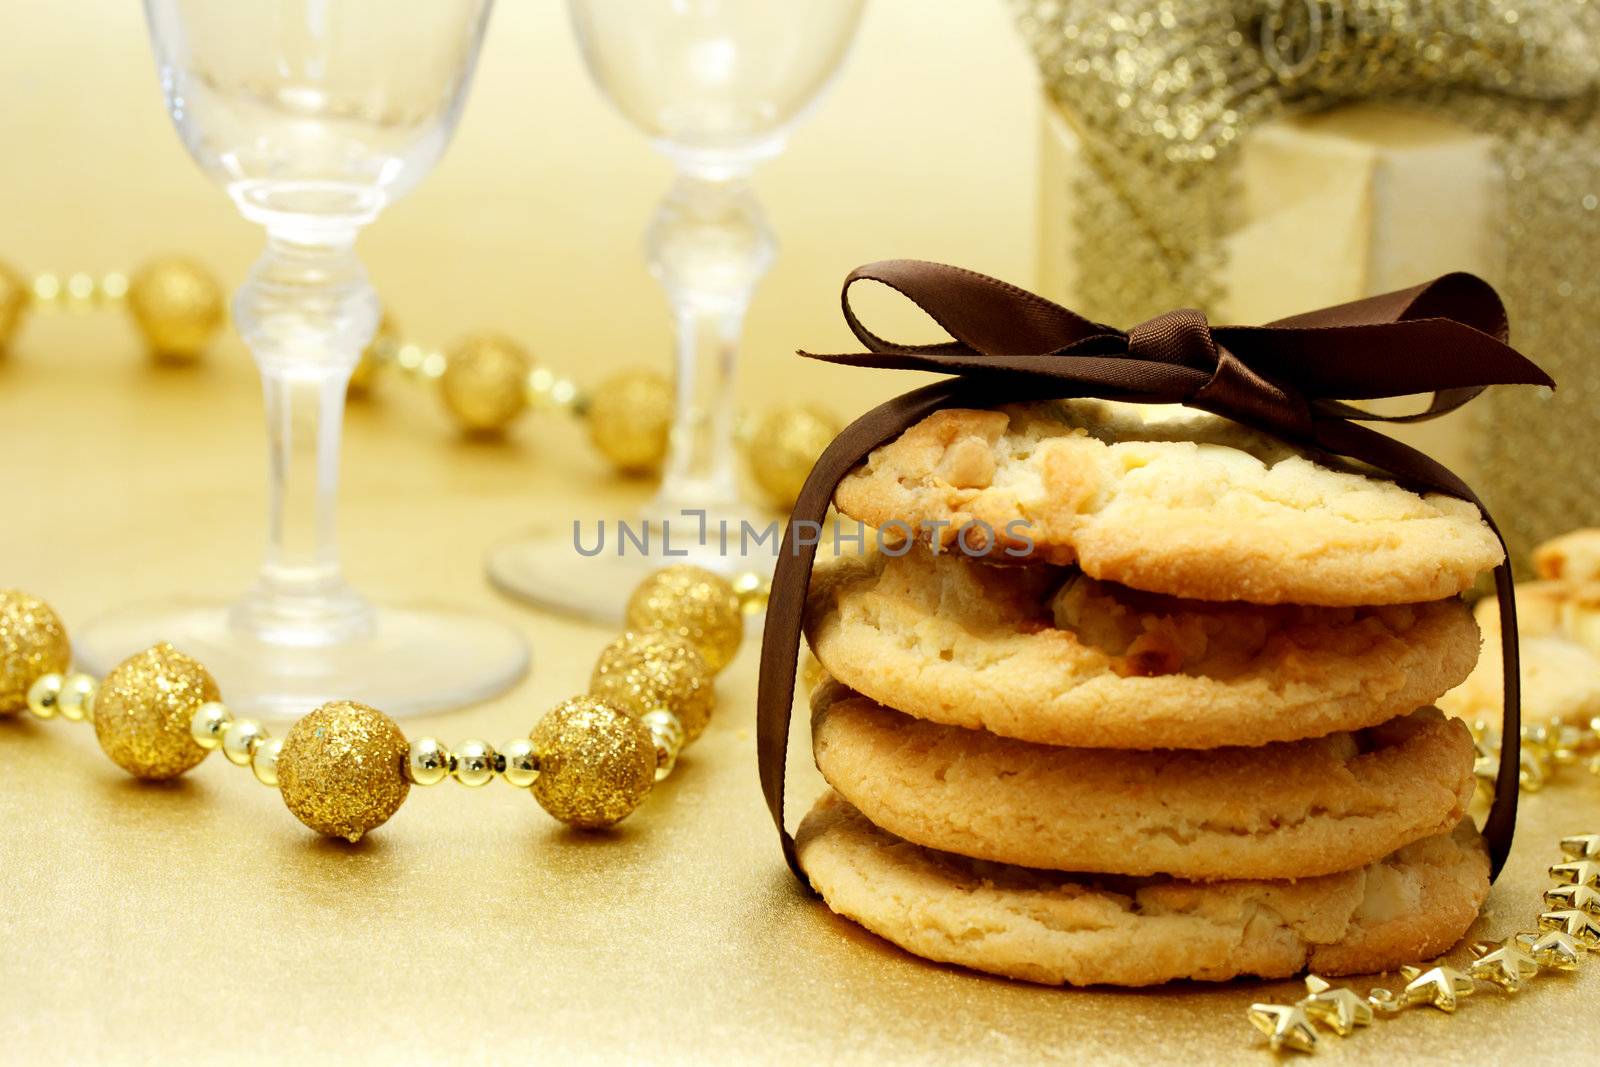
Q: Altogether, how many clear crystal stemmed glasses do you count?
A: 2